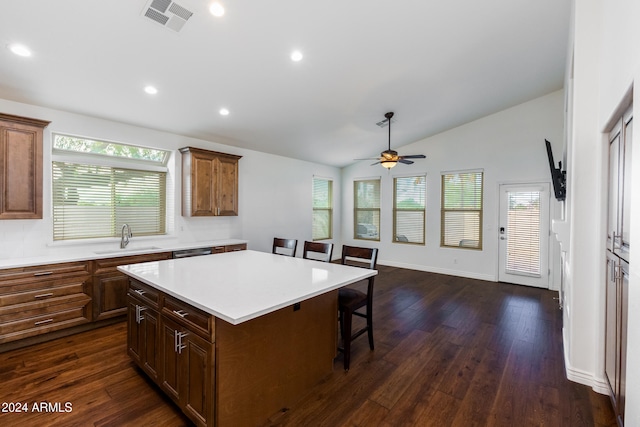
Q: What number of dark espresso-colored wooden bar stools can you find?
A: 3